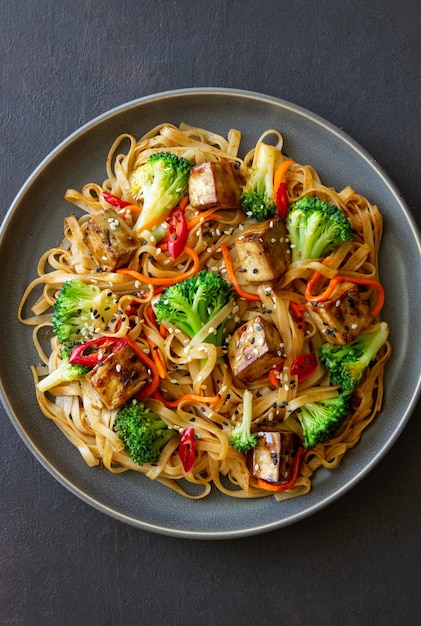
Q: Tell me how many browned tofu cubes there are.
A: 7